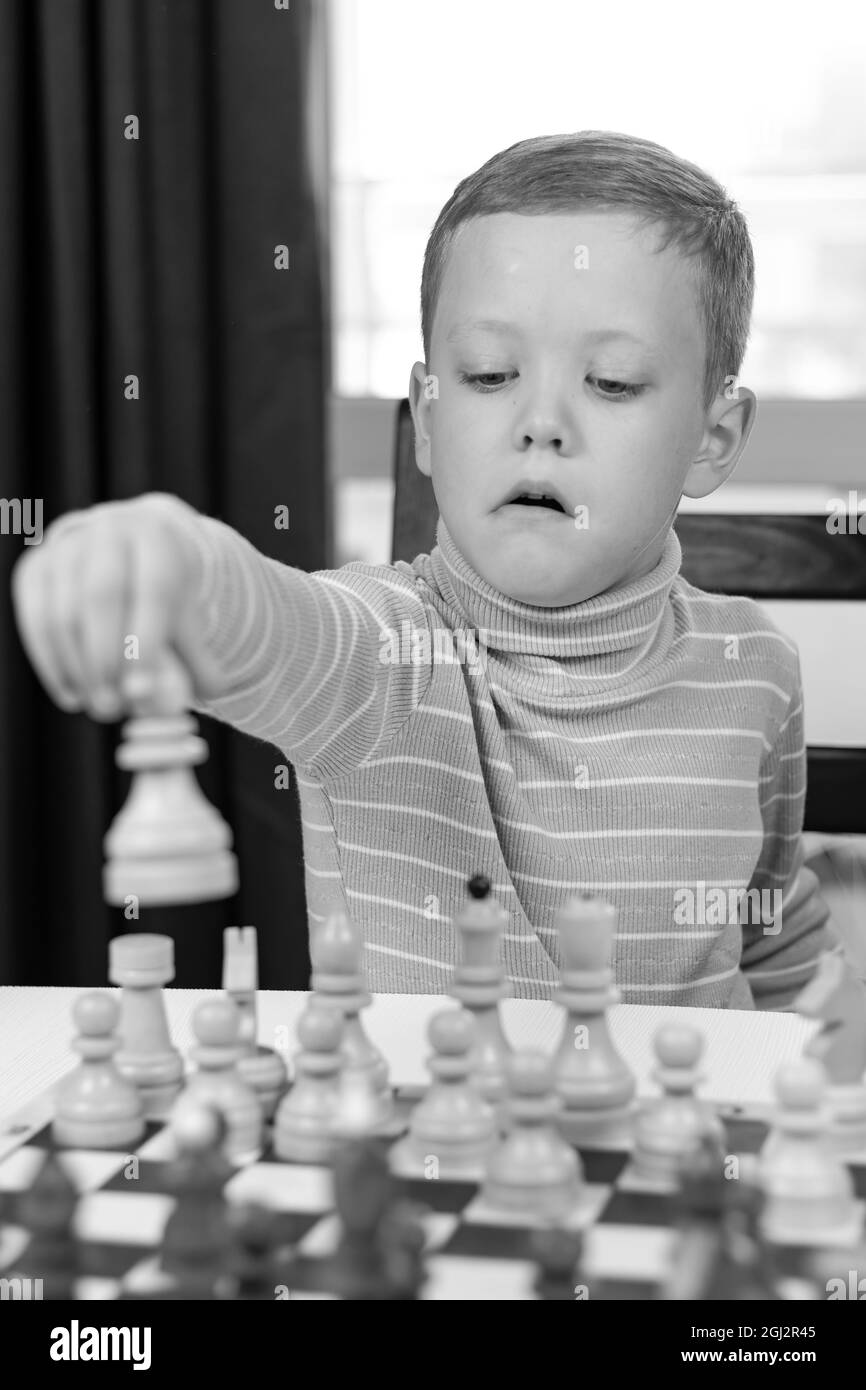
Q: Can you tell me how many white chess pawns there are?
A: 7